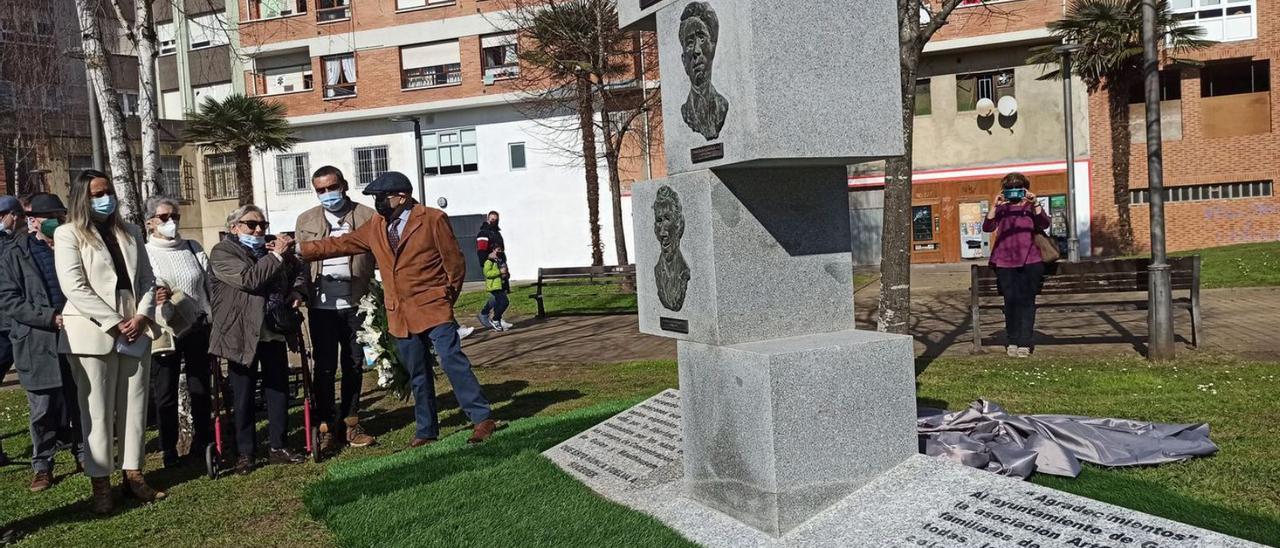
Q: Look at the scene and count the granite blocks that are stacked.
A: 4